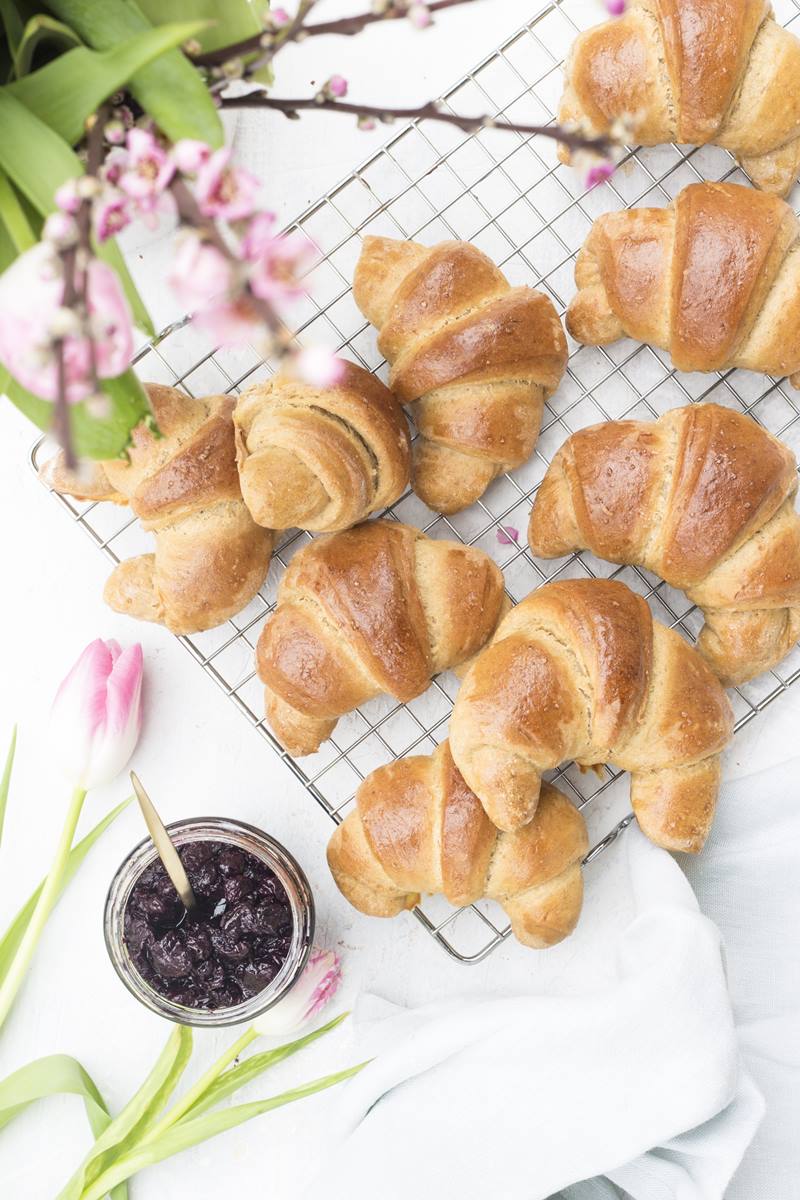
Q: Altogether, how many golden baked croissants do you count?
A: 9